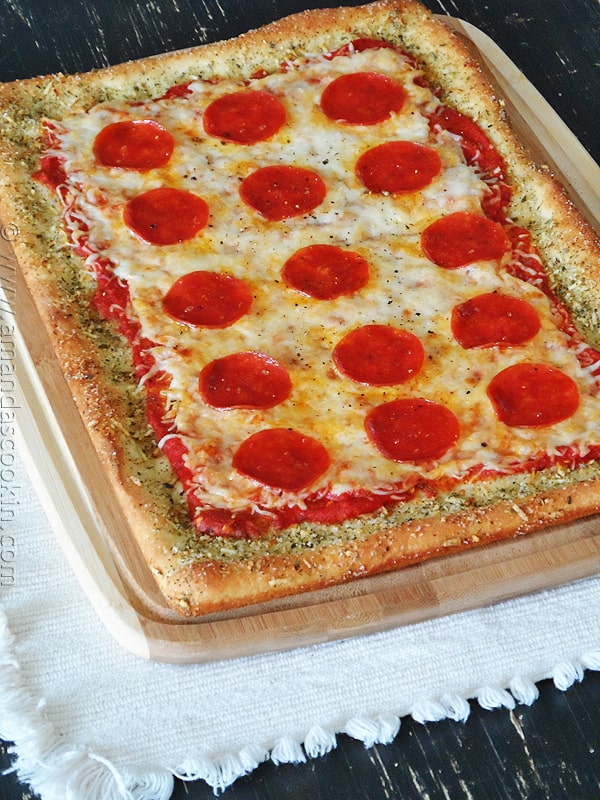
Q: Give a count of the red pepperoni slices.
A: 15